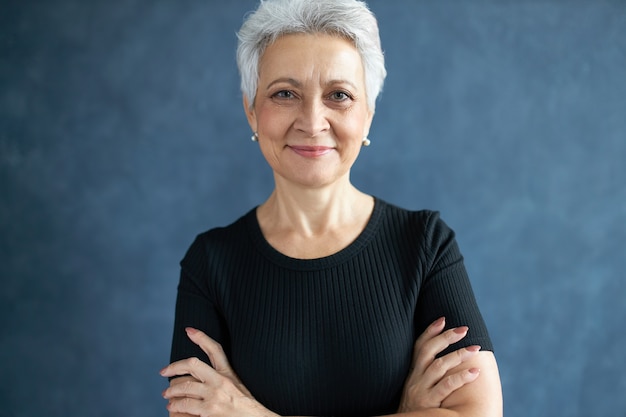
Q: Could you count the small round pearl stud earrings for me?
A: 2